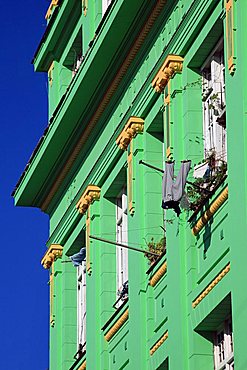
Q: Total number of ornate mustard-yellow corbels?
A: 4